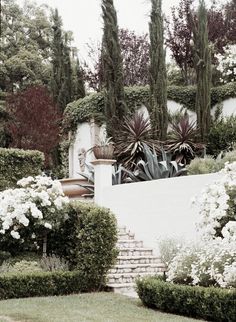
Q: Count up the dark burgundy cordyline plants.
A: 2